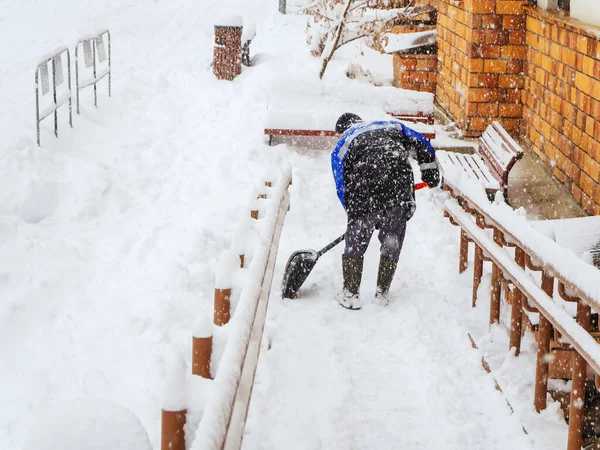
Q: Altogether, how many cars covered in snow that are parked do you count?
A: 0